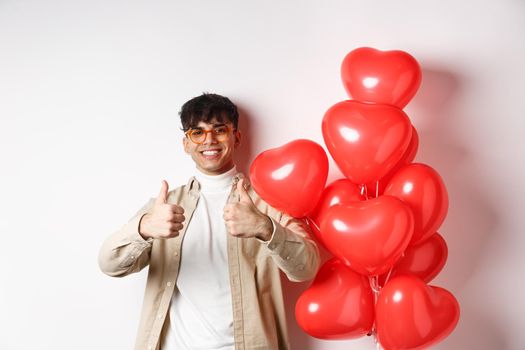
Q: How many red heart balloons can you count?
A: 10